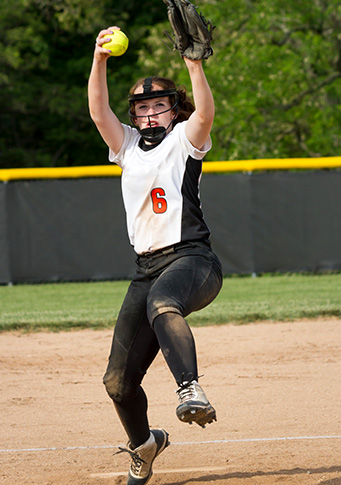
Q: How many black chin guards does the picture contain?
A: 1